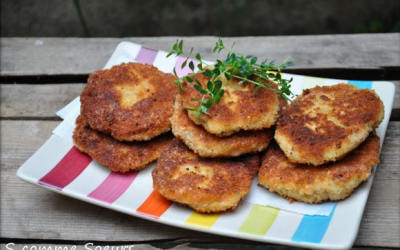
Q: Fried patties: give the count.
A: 7